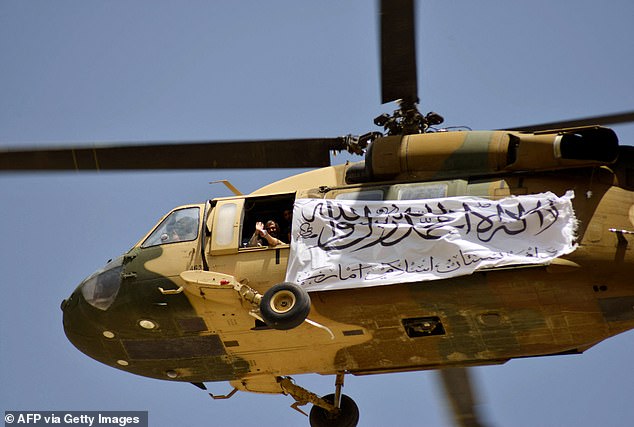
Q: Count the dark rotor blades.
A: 4